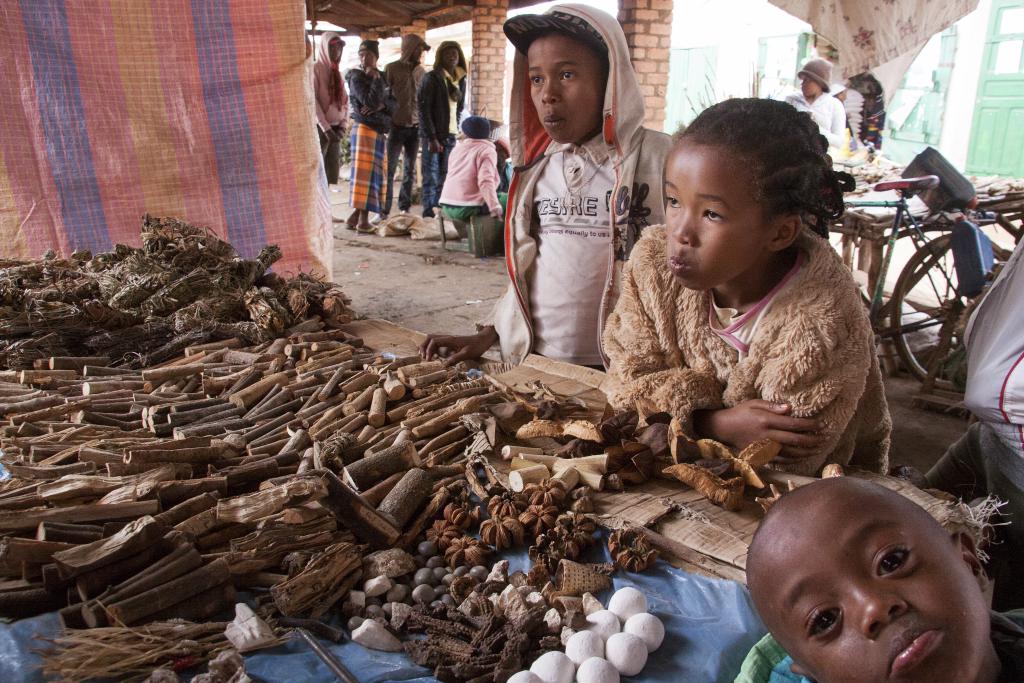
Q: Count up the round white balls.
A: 8